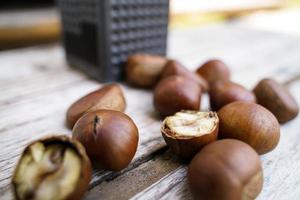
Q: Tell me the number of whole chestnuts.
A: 10